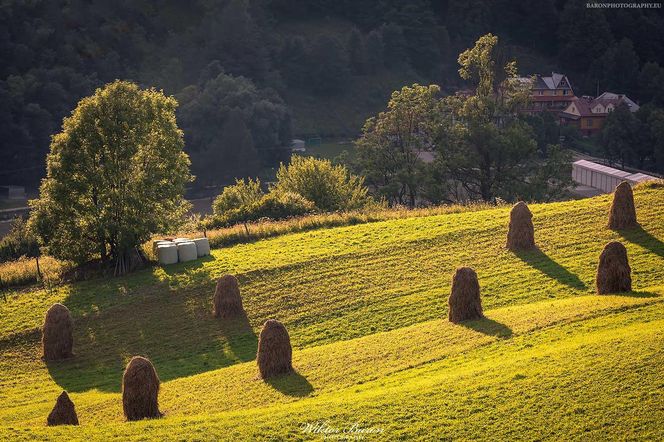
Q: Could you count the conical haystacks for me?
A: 9